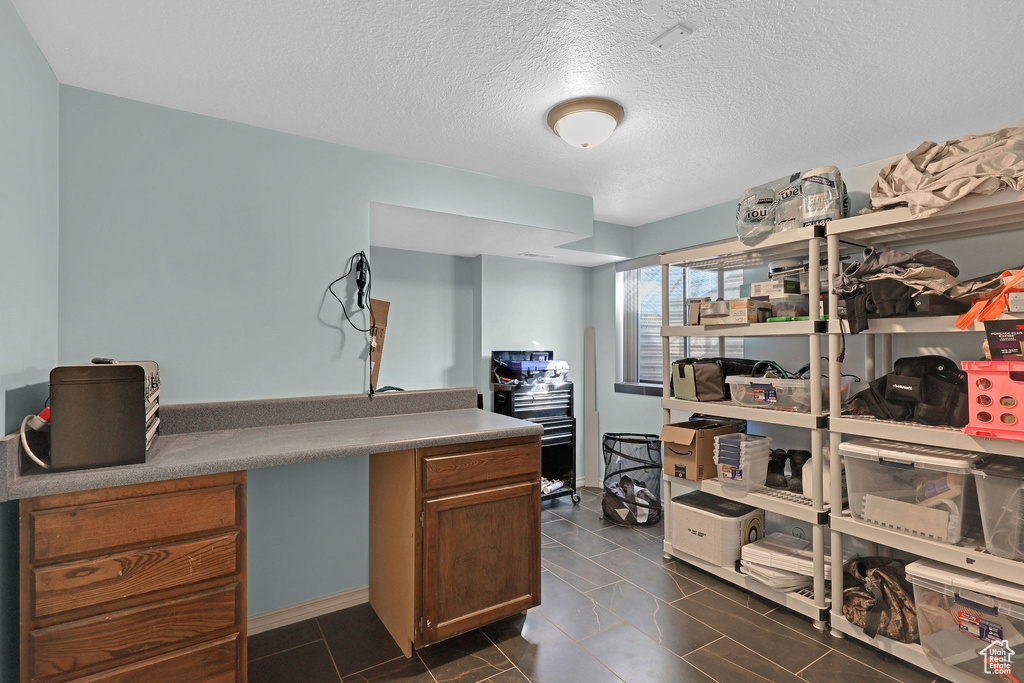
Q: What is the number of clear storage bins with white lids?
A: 2